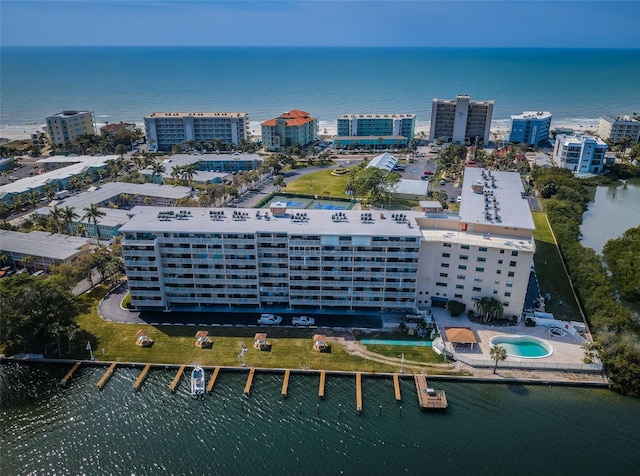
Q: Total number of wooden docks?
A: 11